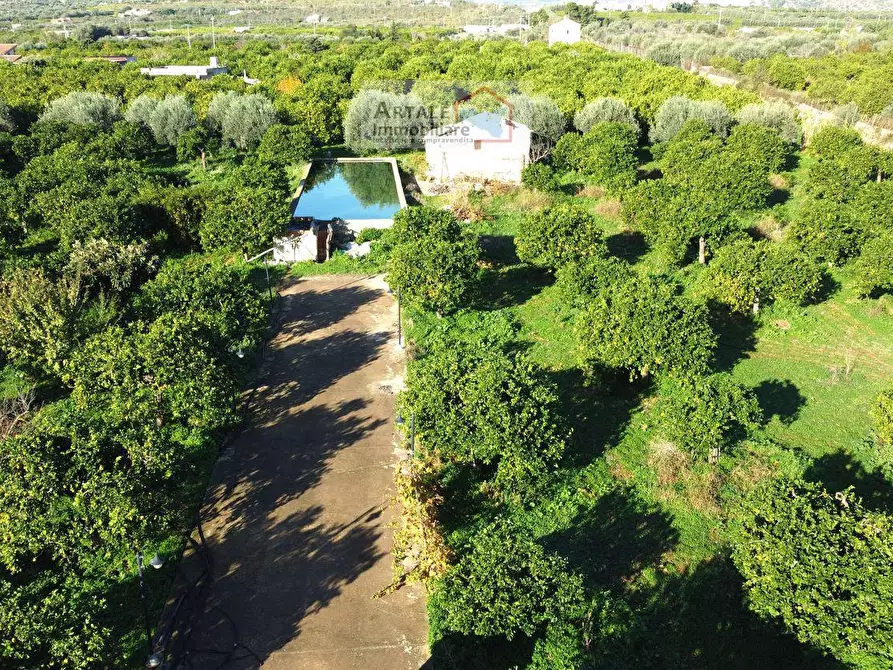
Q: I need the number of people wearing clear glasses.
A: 0